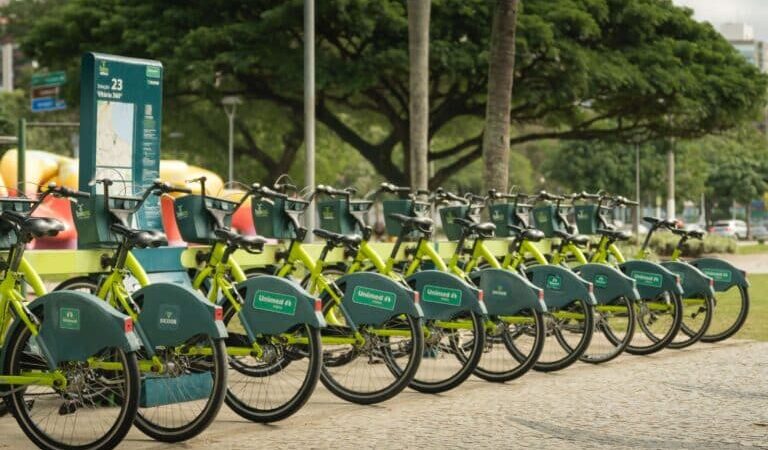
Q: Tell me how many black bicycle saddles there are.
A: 11